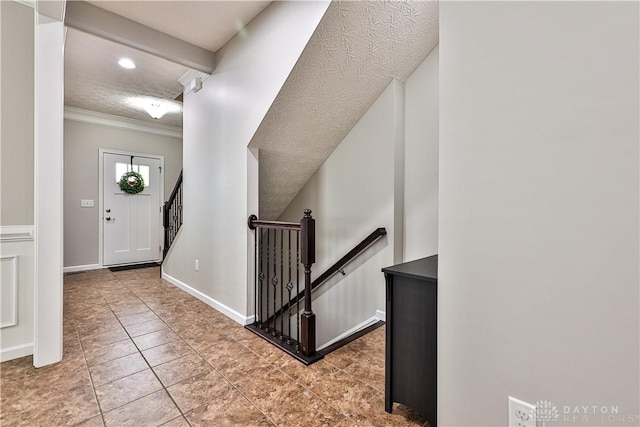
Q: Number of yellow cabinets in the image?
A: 0